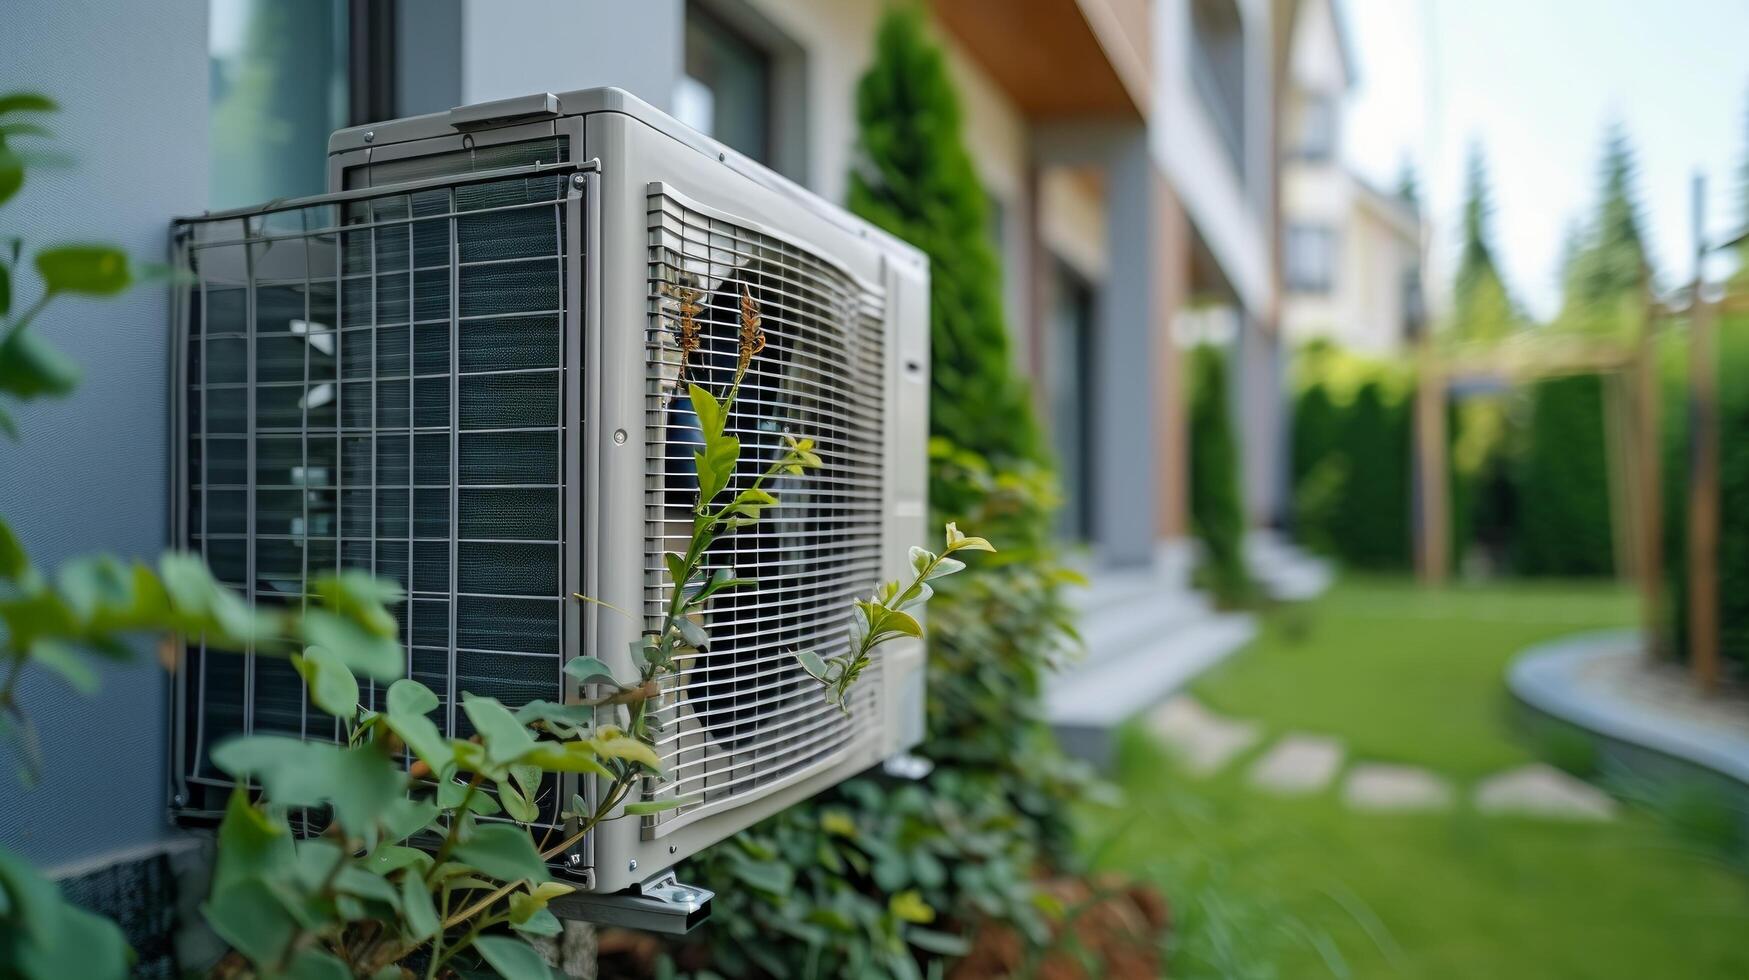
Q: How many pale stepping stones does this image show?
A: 4